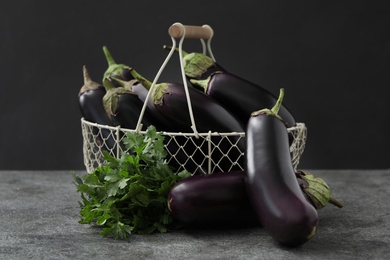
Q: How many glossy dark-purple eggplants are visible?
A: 9